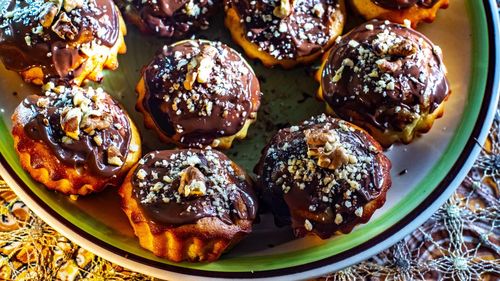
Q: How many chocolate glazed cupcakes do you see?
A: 9